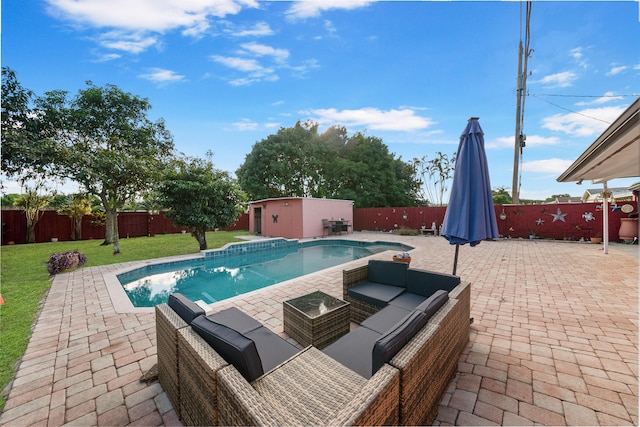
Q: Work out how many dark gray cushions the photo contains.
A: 12